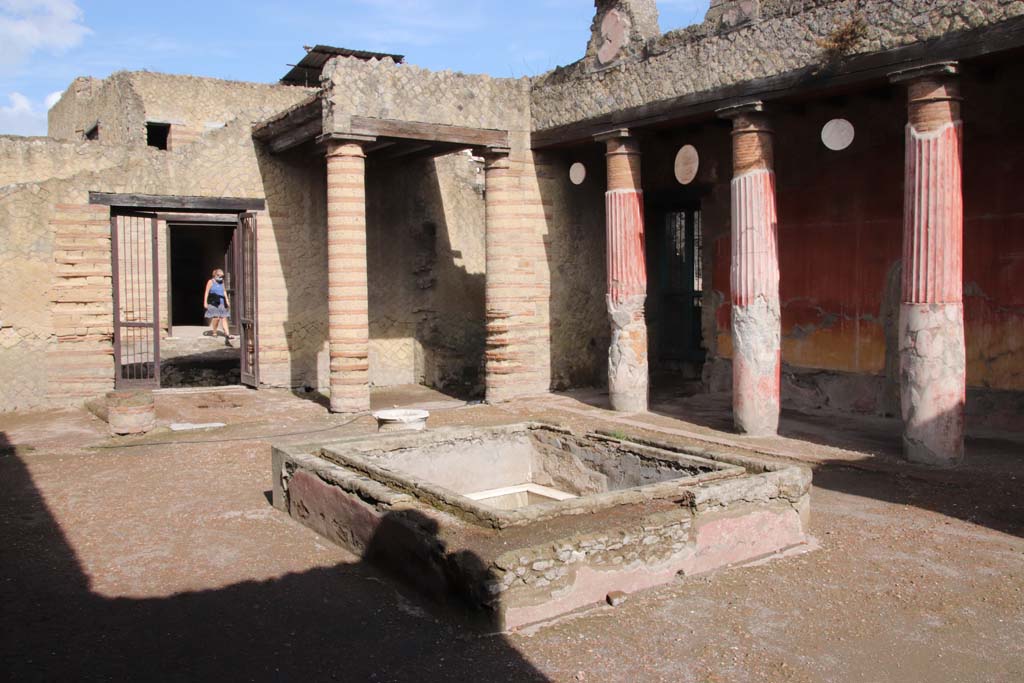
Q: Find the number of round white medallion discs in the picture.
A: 3